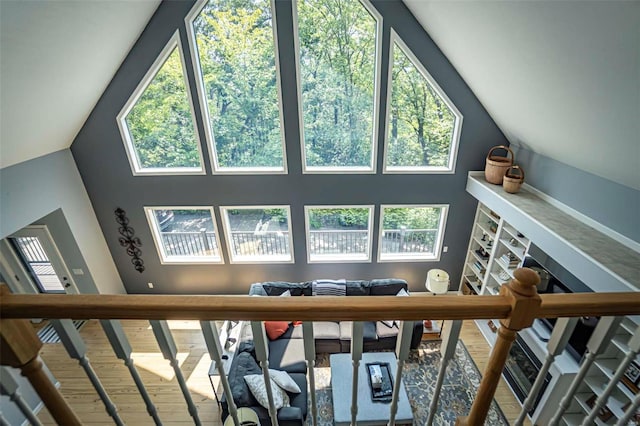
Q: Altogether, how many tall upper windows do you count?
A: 4